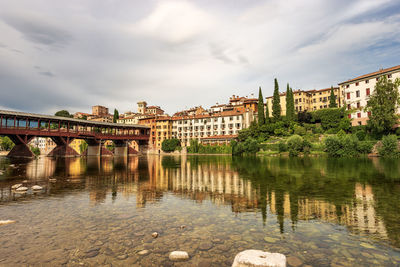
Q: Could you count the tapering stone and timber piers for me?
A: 4